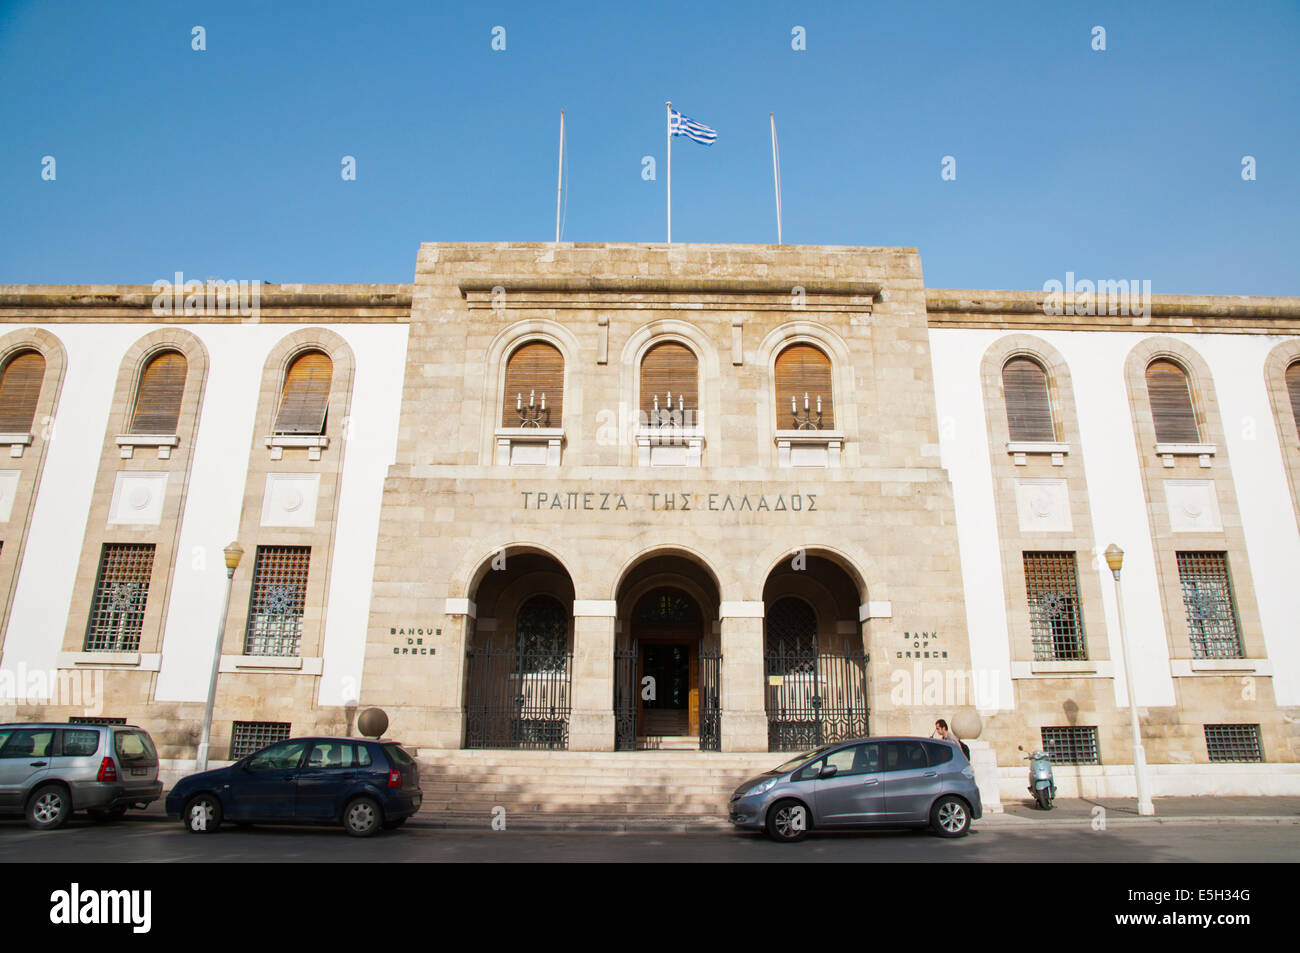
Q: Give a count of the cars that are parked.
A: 3